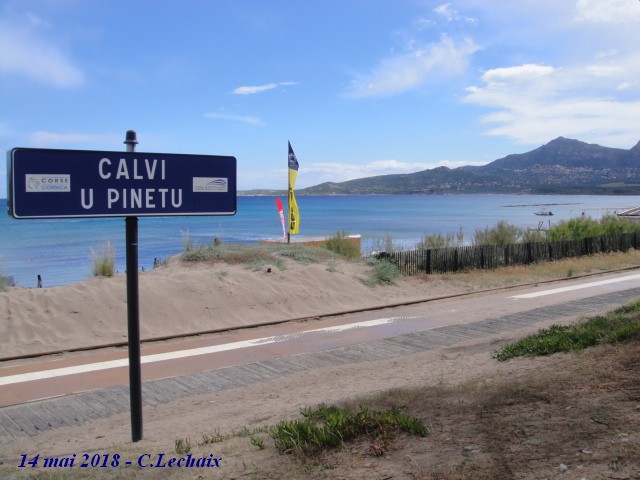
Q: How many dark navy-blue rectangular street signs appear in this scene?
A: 1